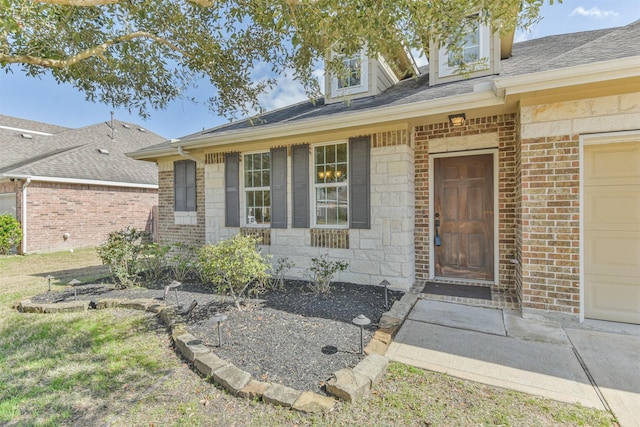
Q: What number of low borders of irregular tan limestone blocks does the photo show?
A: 1